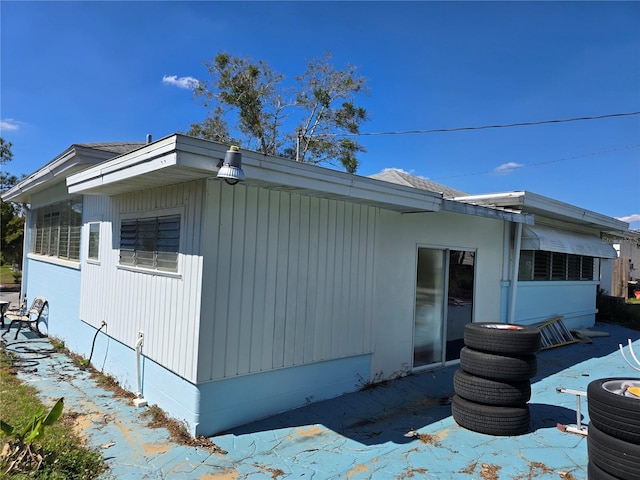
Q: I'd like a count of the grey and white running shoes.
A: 0